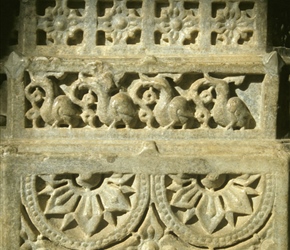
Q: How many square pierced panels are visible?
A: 4